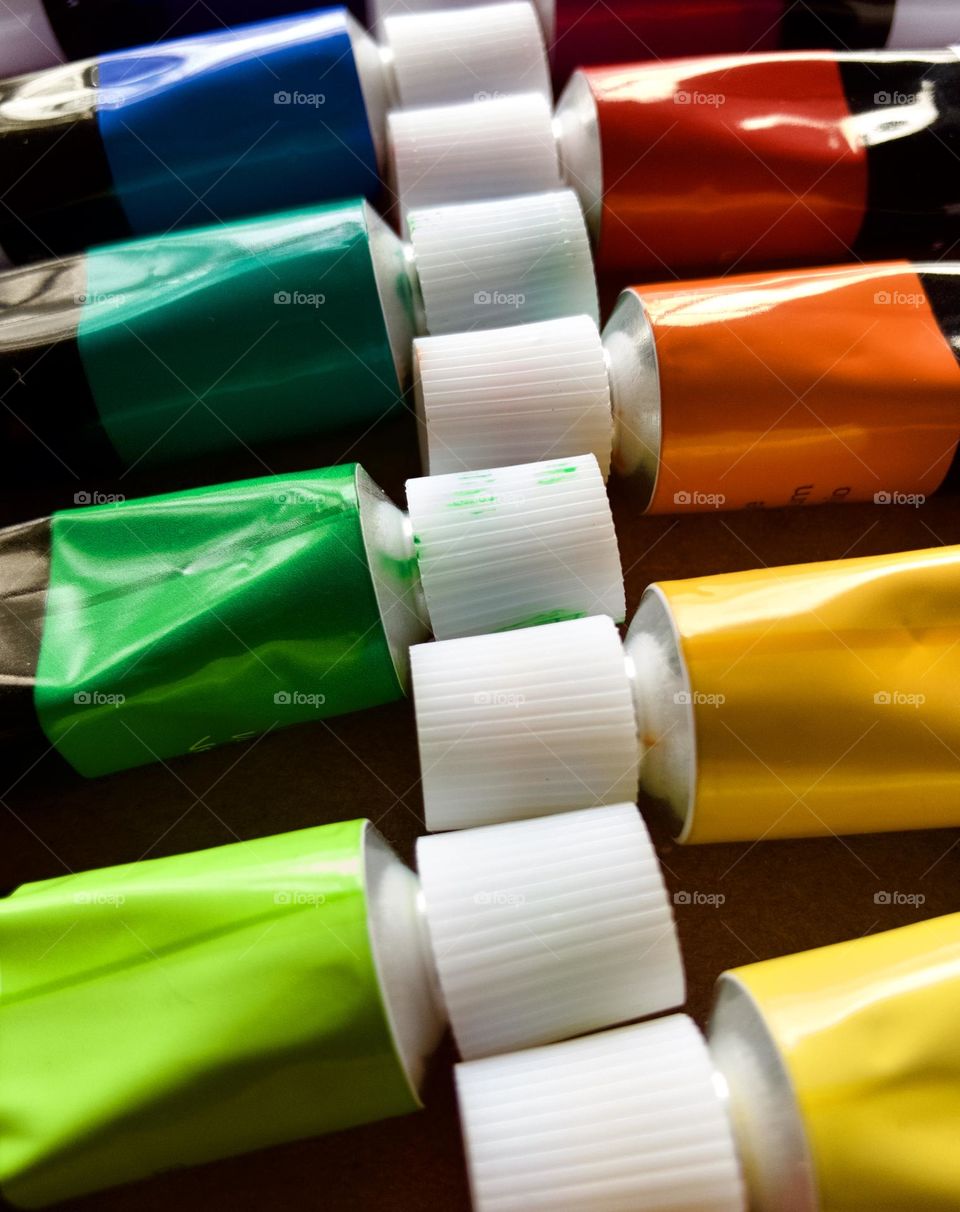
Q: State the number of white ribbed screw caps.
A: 8